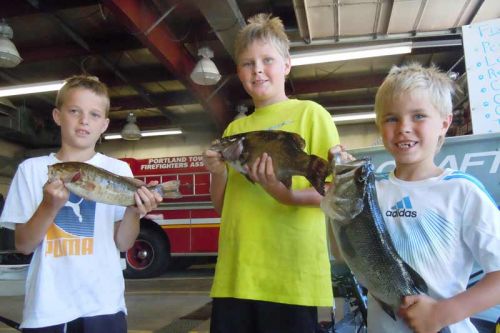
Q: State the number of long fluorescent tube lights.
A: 4